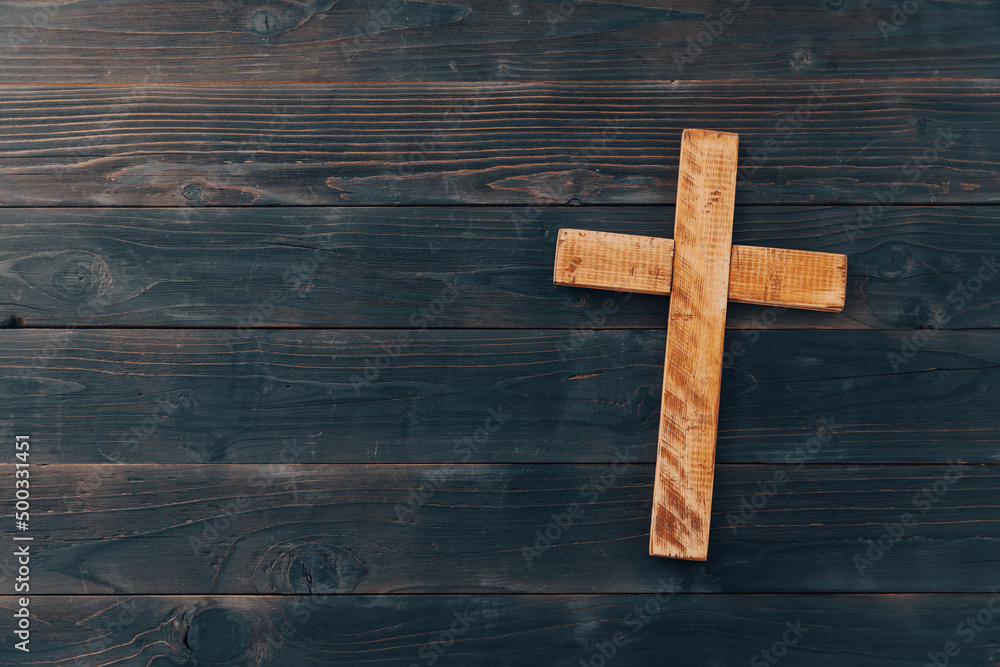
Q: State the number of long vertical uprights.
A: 1